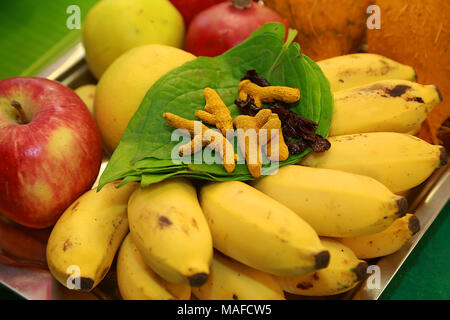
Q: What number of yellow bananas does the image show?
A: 11